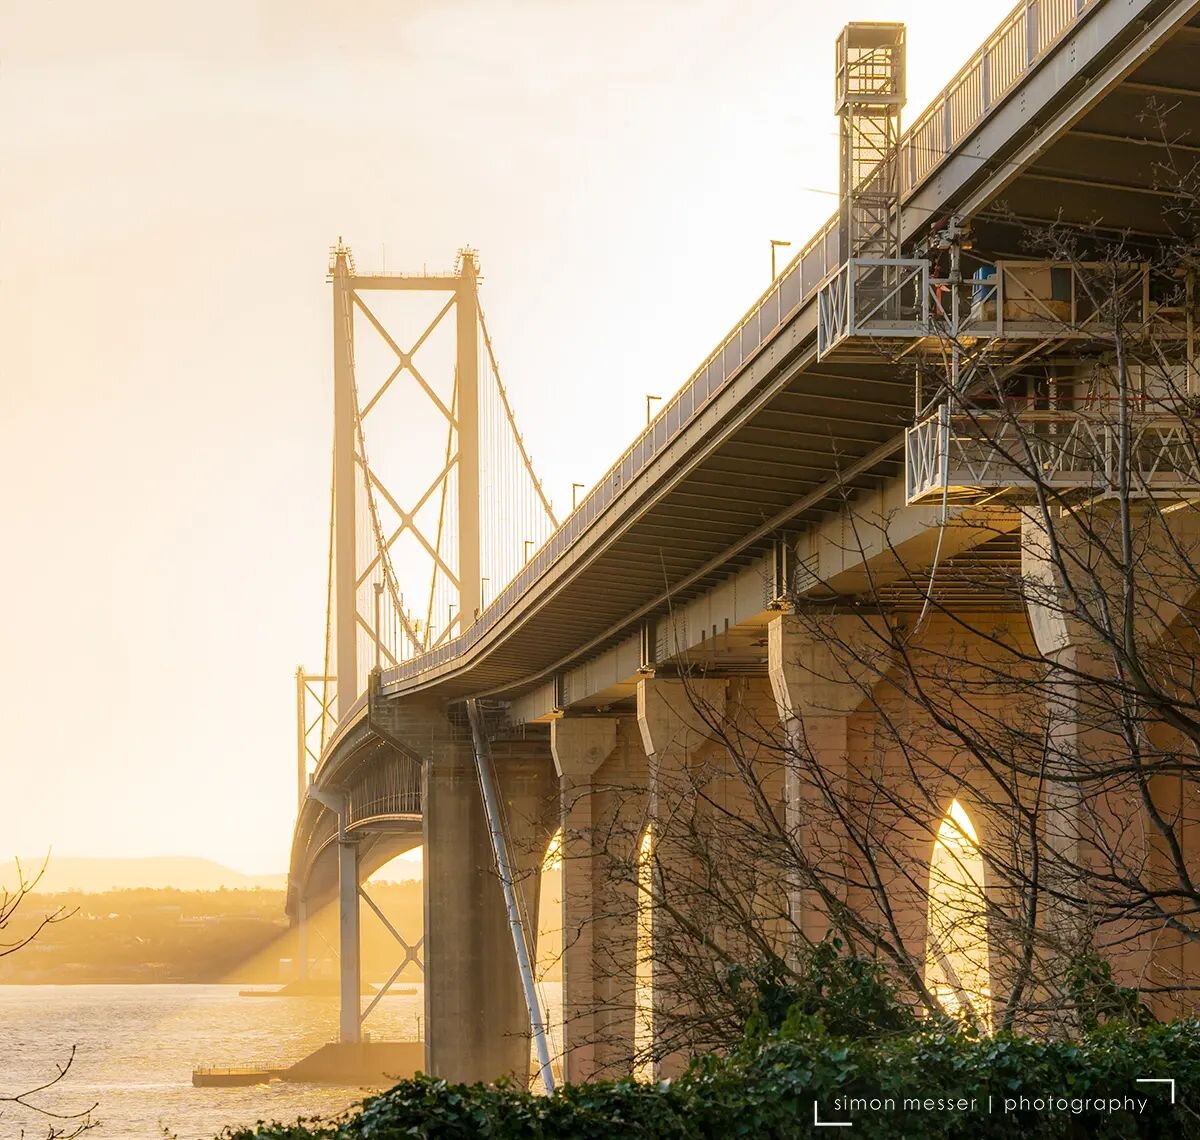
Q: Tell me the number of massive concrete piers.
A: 5